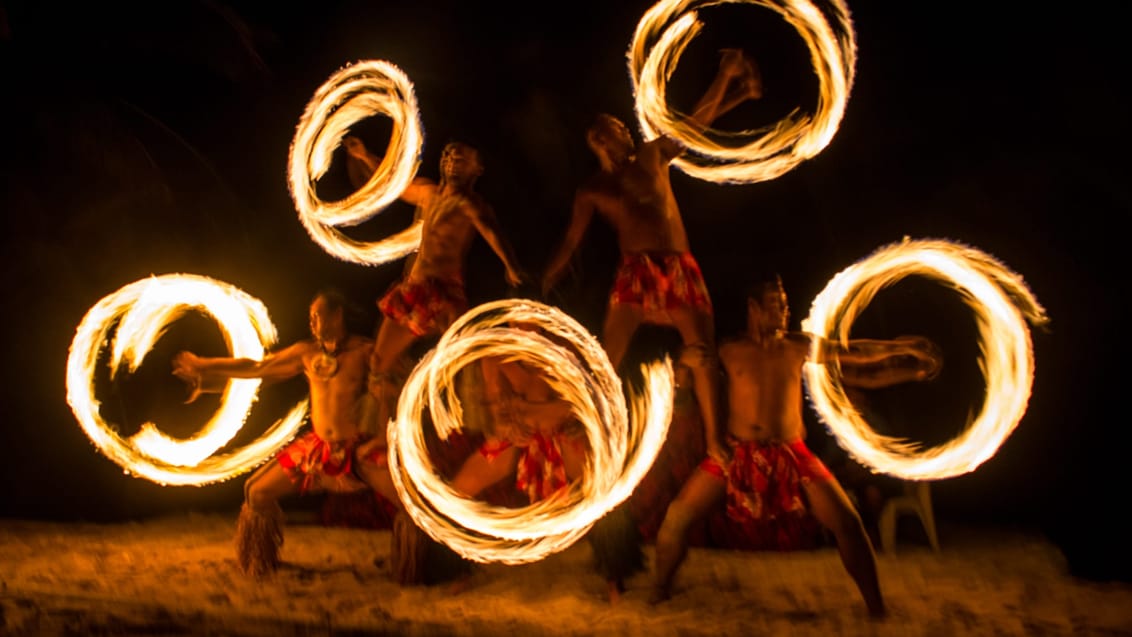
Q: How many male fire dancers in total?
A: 5